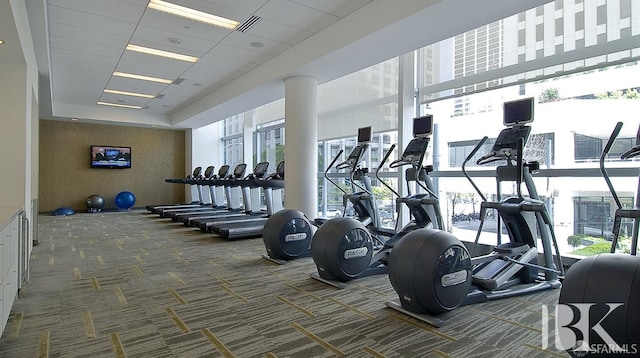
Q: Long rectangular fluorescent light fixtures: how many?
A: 5